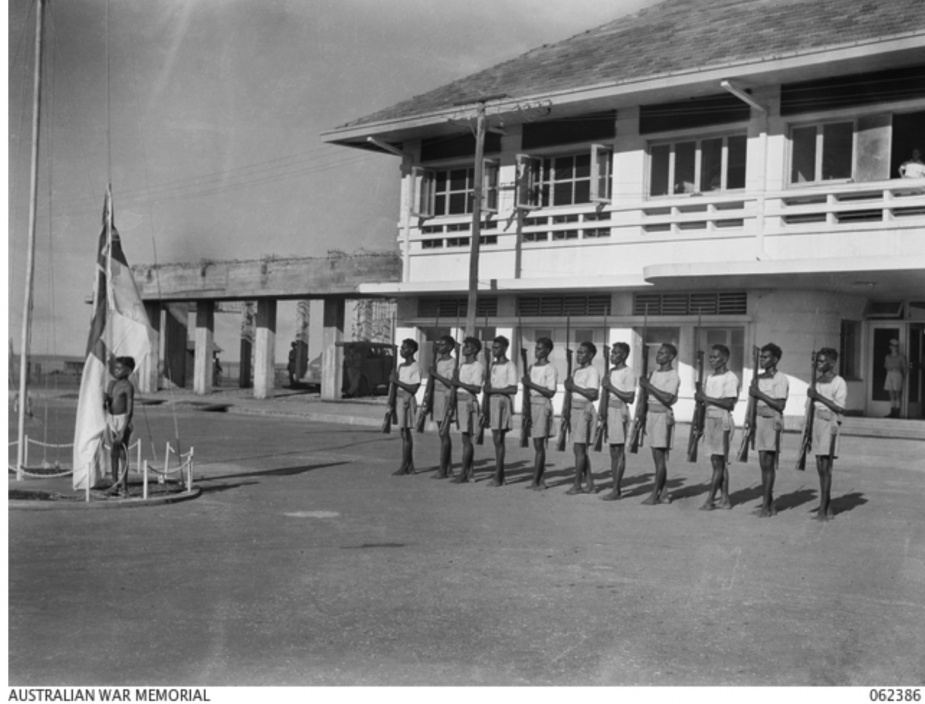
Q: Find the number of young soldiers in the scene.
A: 11